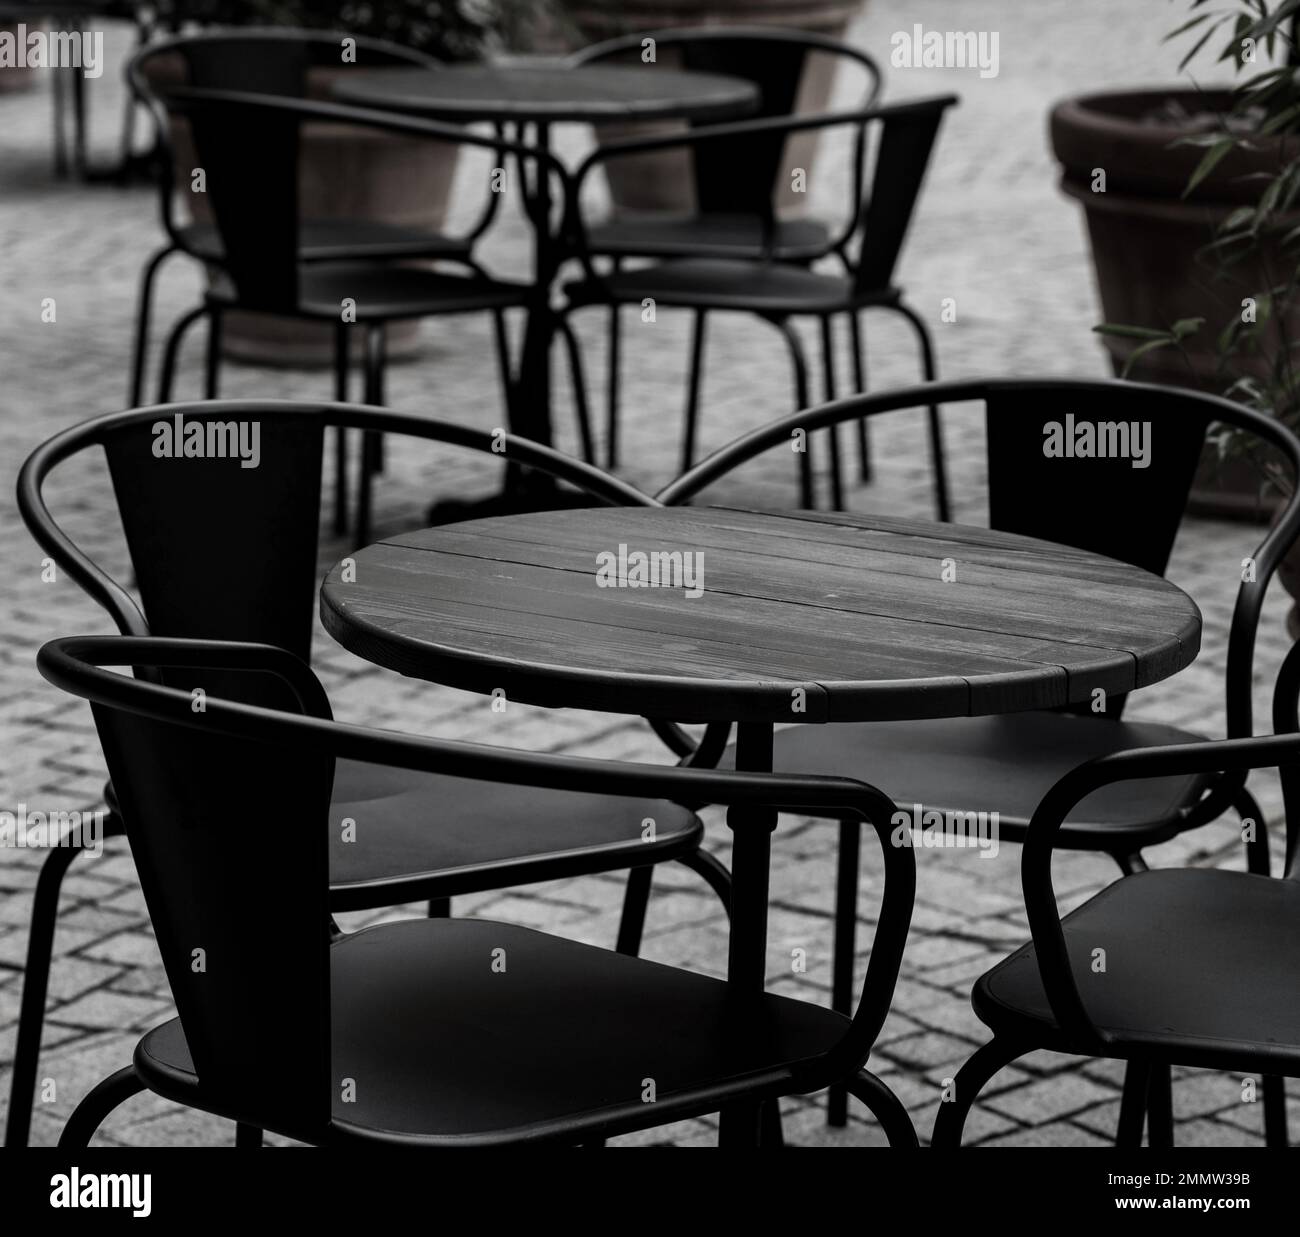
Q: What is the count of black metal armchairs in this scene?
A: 8